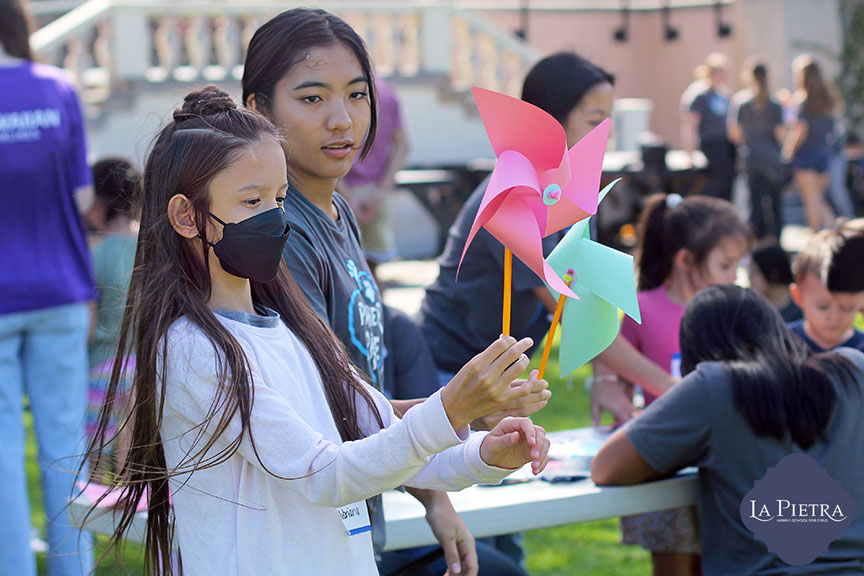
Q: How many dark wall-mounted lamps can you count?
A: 4